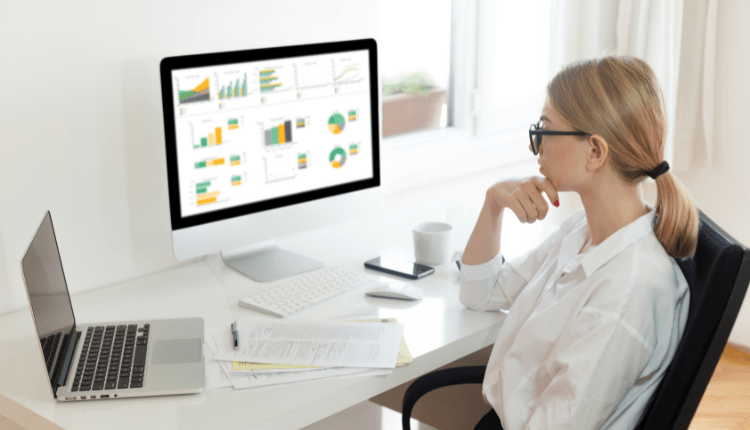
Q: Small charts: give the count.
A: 12